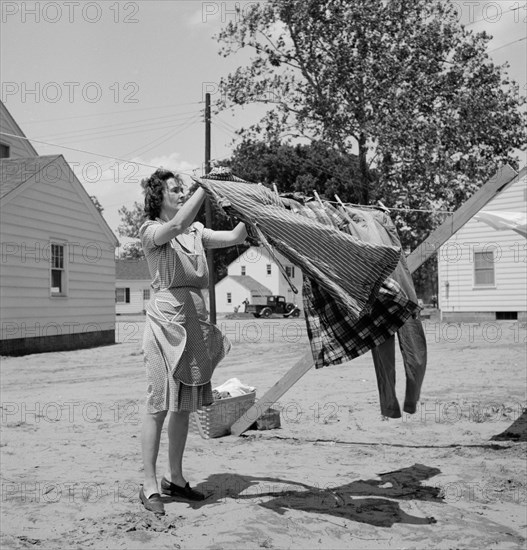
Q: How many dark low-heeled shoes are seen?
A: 2